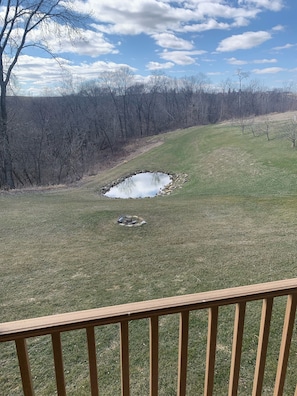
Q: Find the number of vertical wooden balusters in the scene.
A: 10